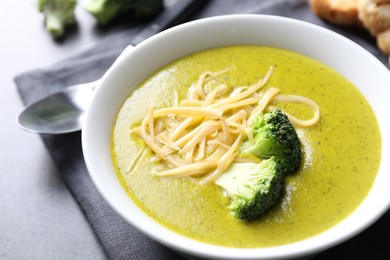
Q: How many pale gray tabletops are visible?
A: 1